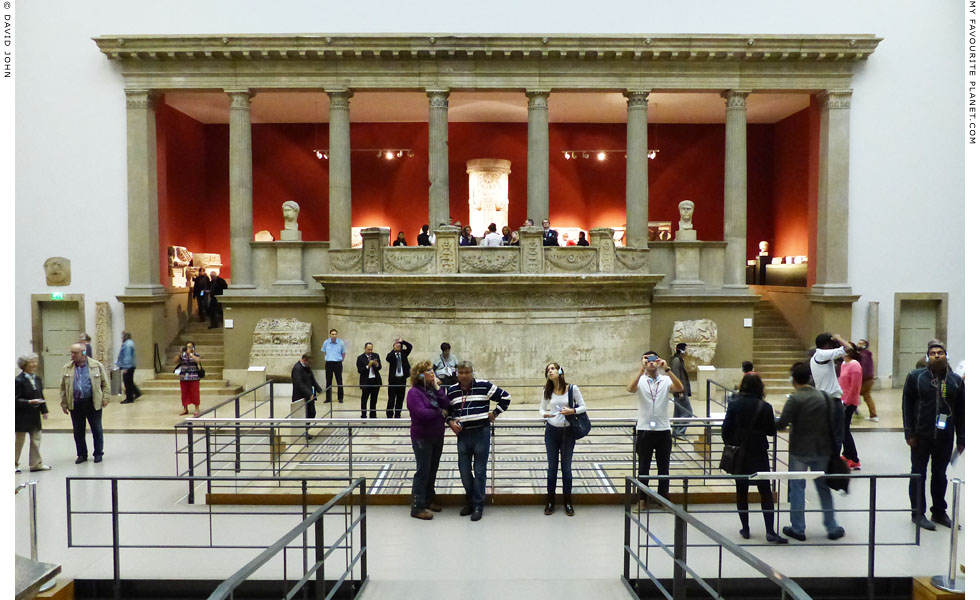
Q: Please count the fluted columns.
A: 6